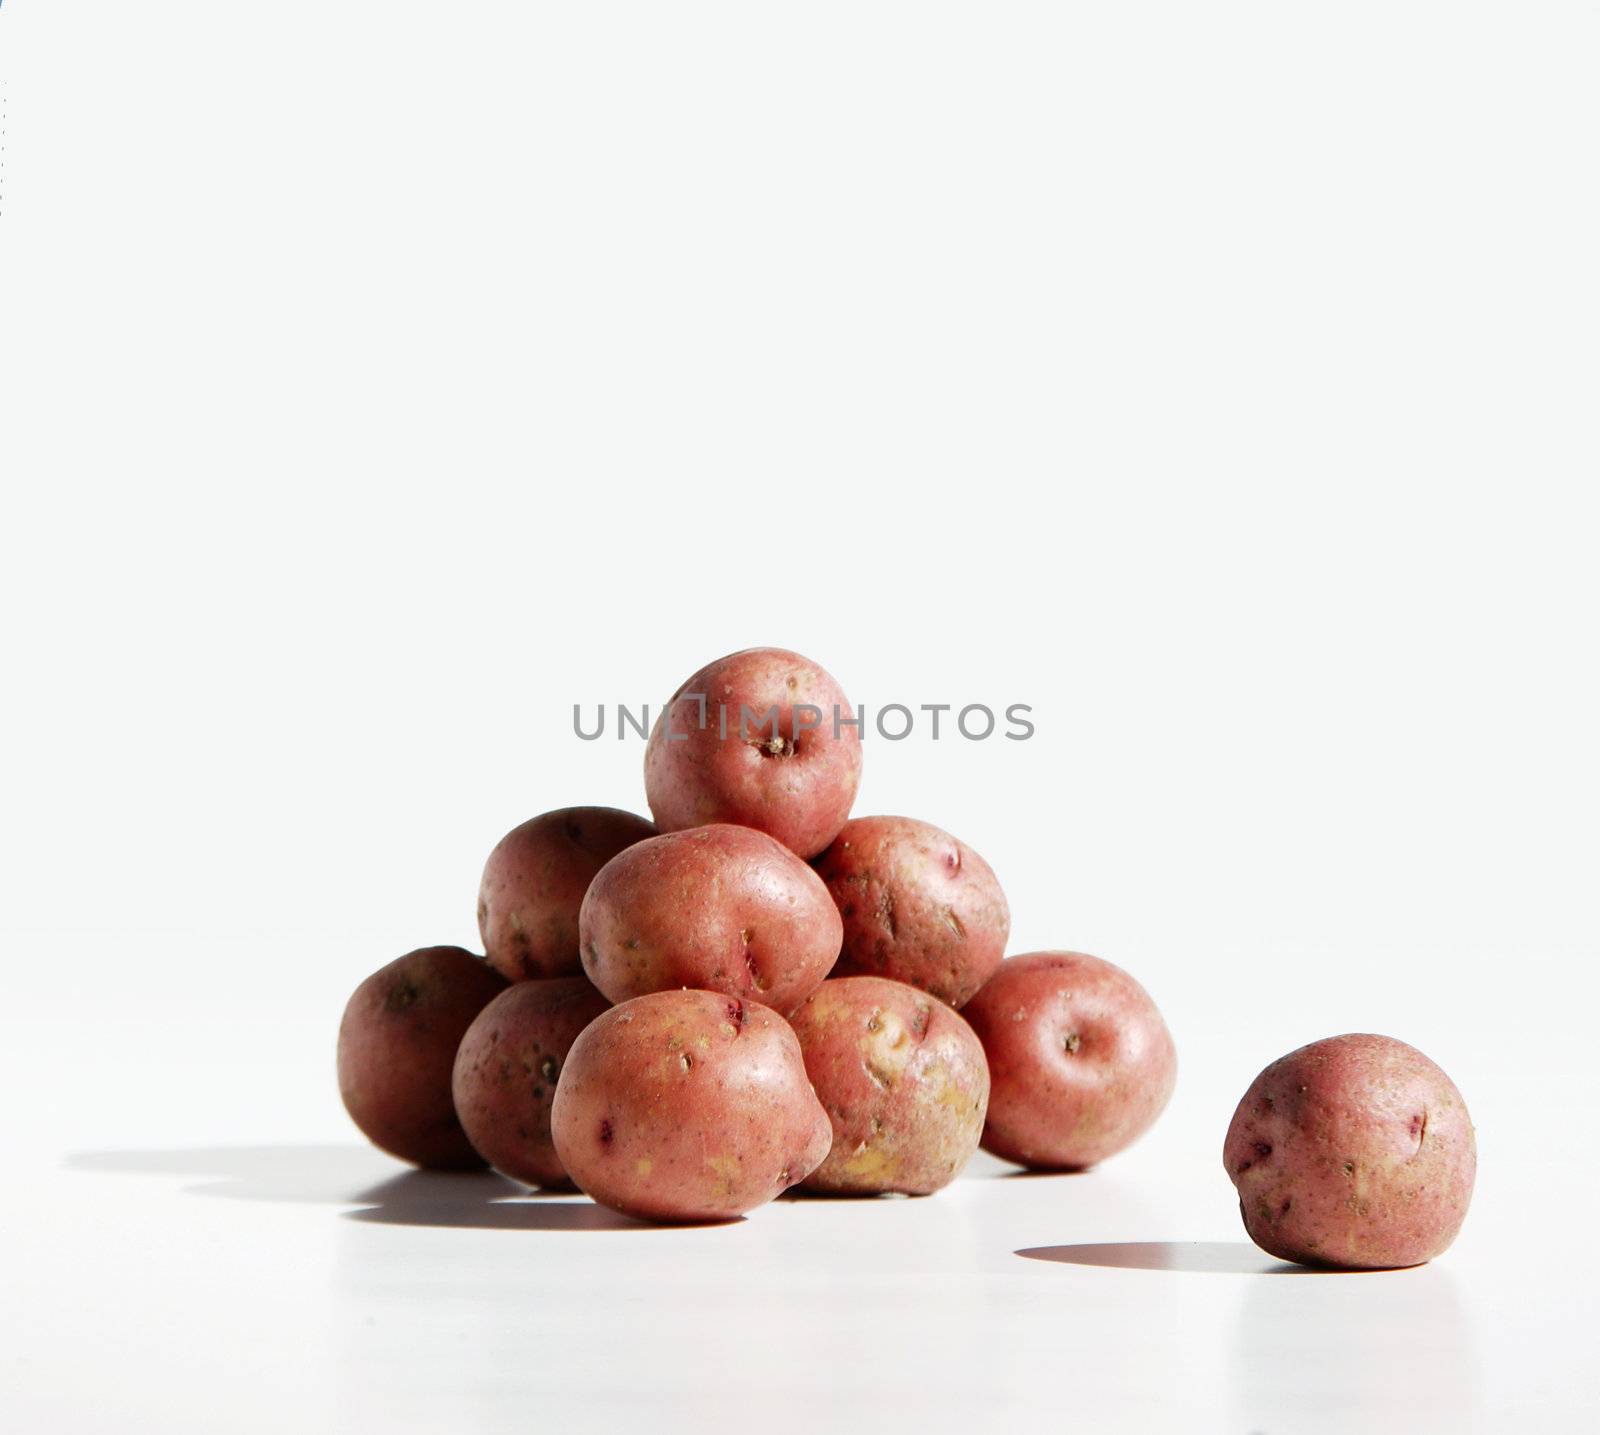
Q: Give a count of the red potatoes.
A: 10